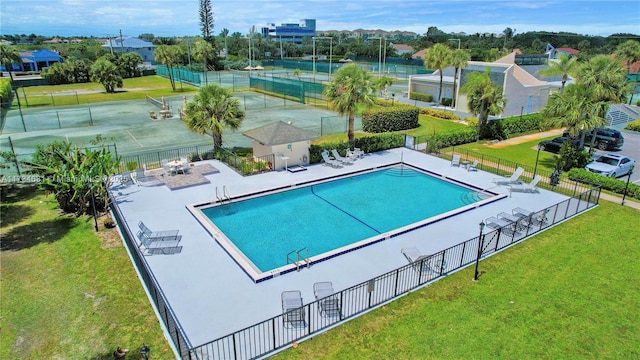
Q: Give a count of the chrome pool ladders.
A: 2